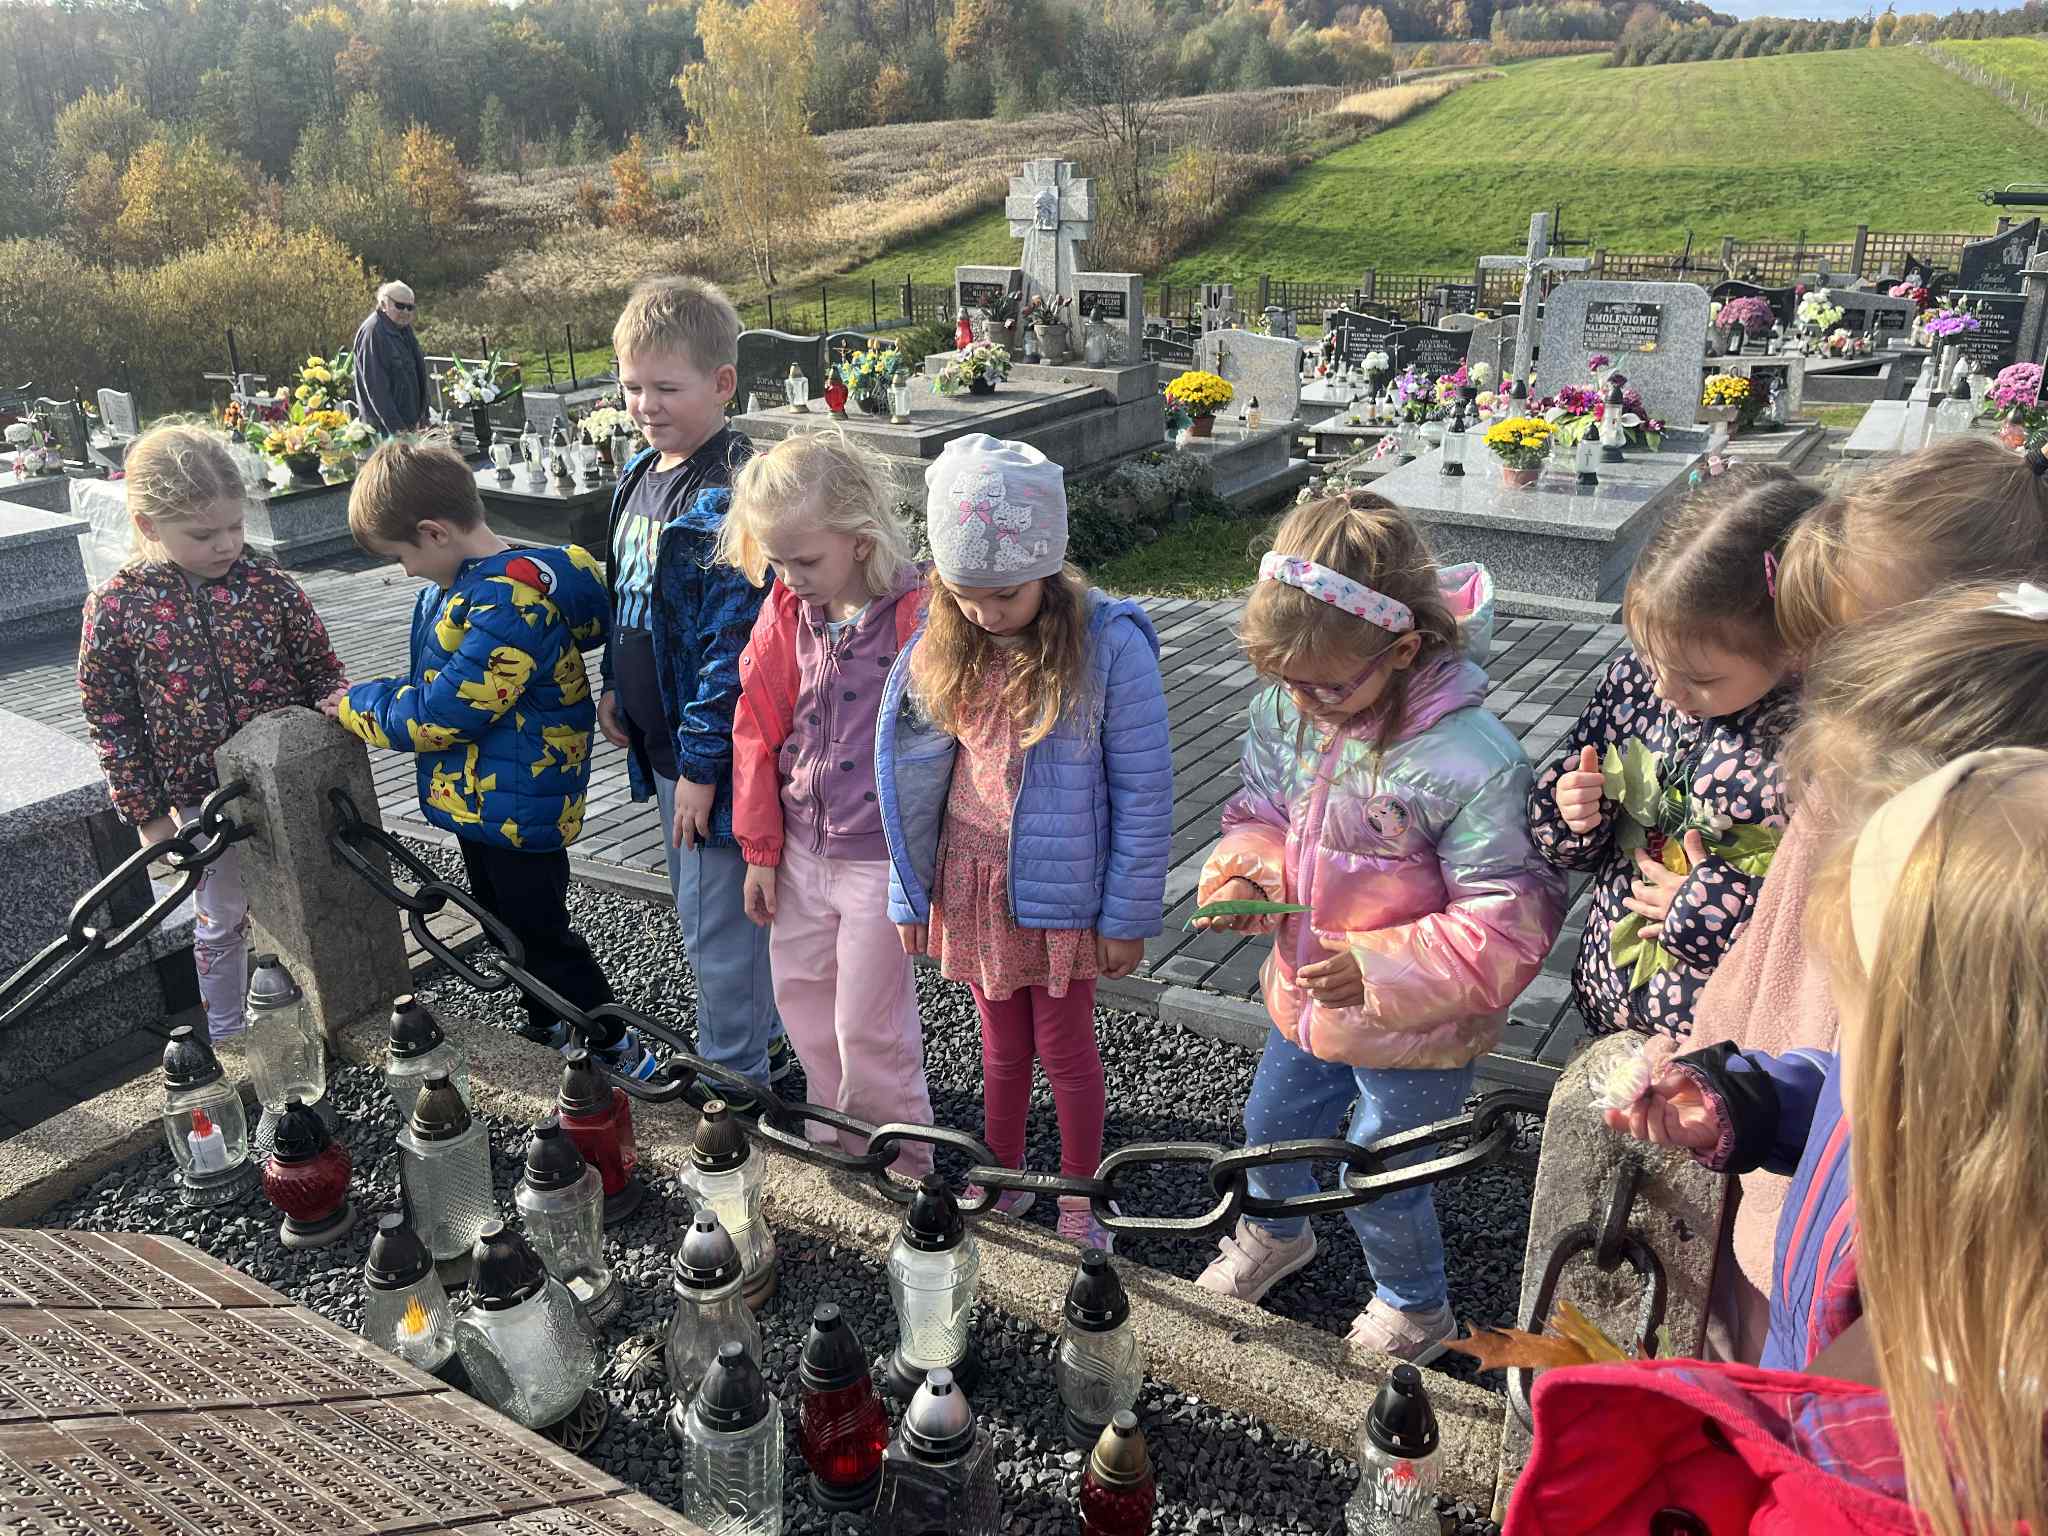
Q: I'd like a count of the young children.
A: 10